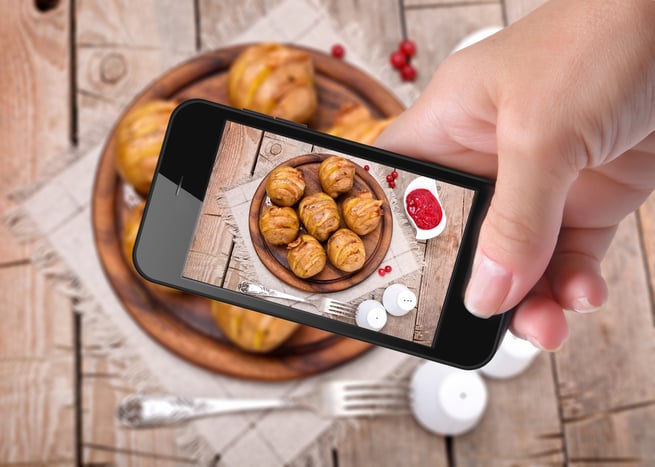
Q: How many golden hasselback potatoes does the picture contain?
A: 7